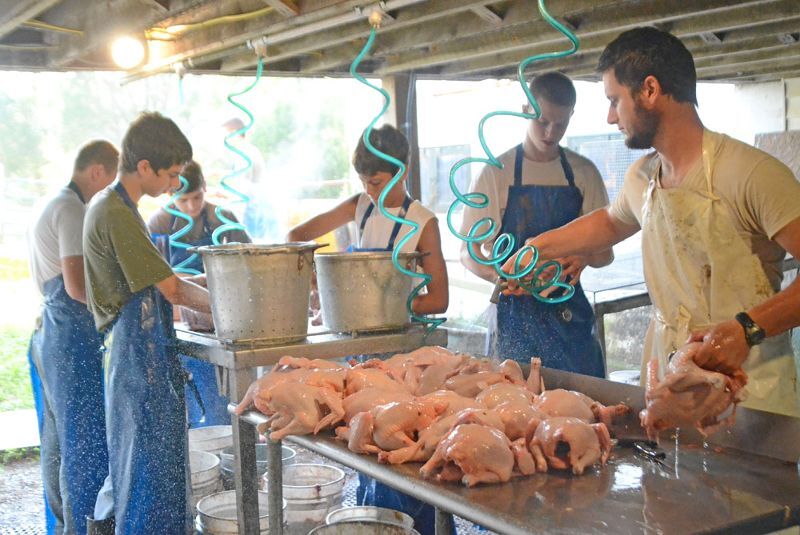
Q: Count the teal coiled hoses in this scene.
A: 4